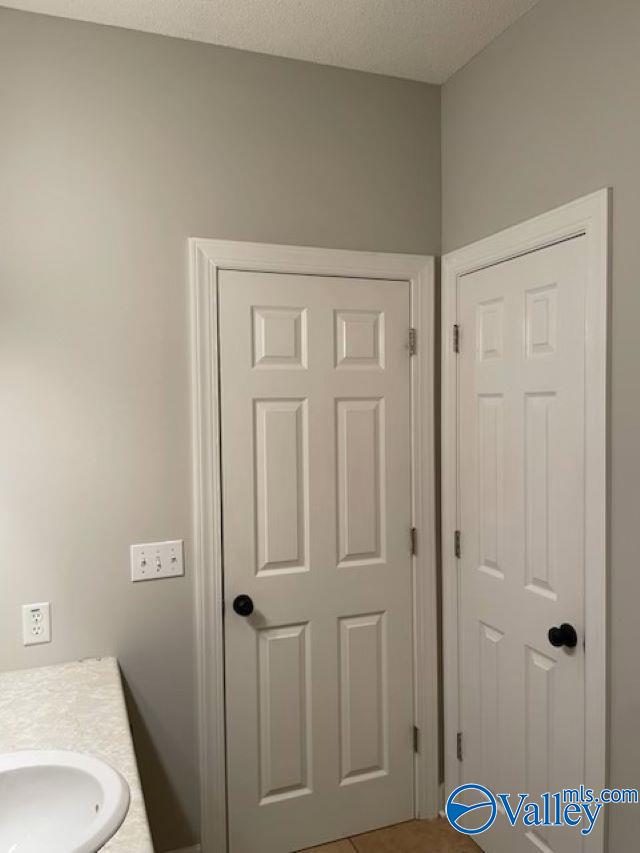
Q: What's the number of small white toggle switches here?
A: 3